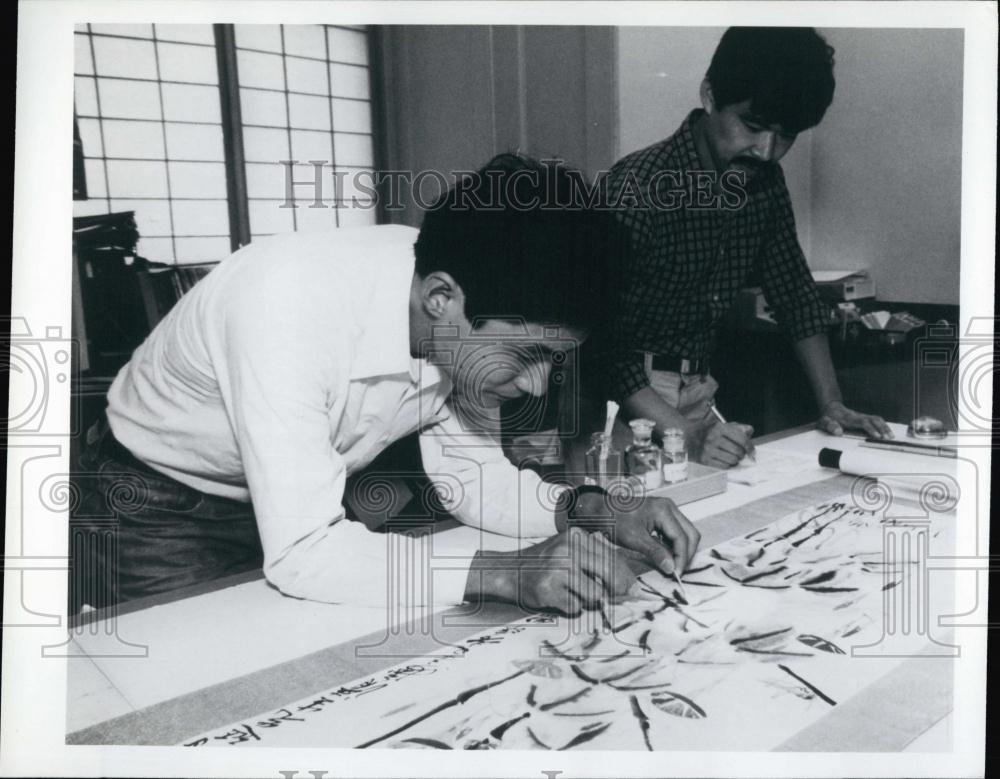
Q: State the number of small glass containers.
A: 3